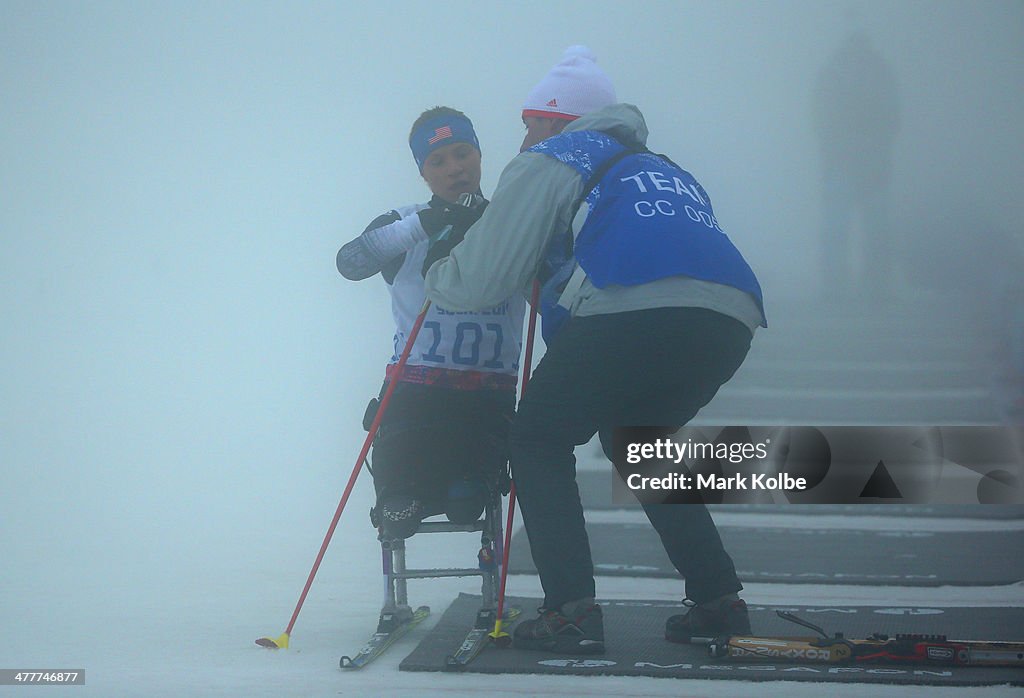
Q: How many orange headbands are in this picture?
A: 0